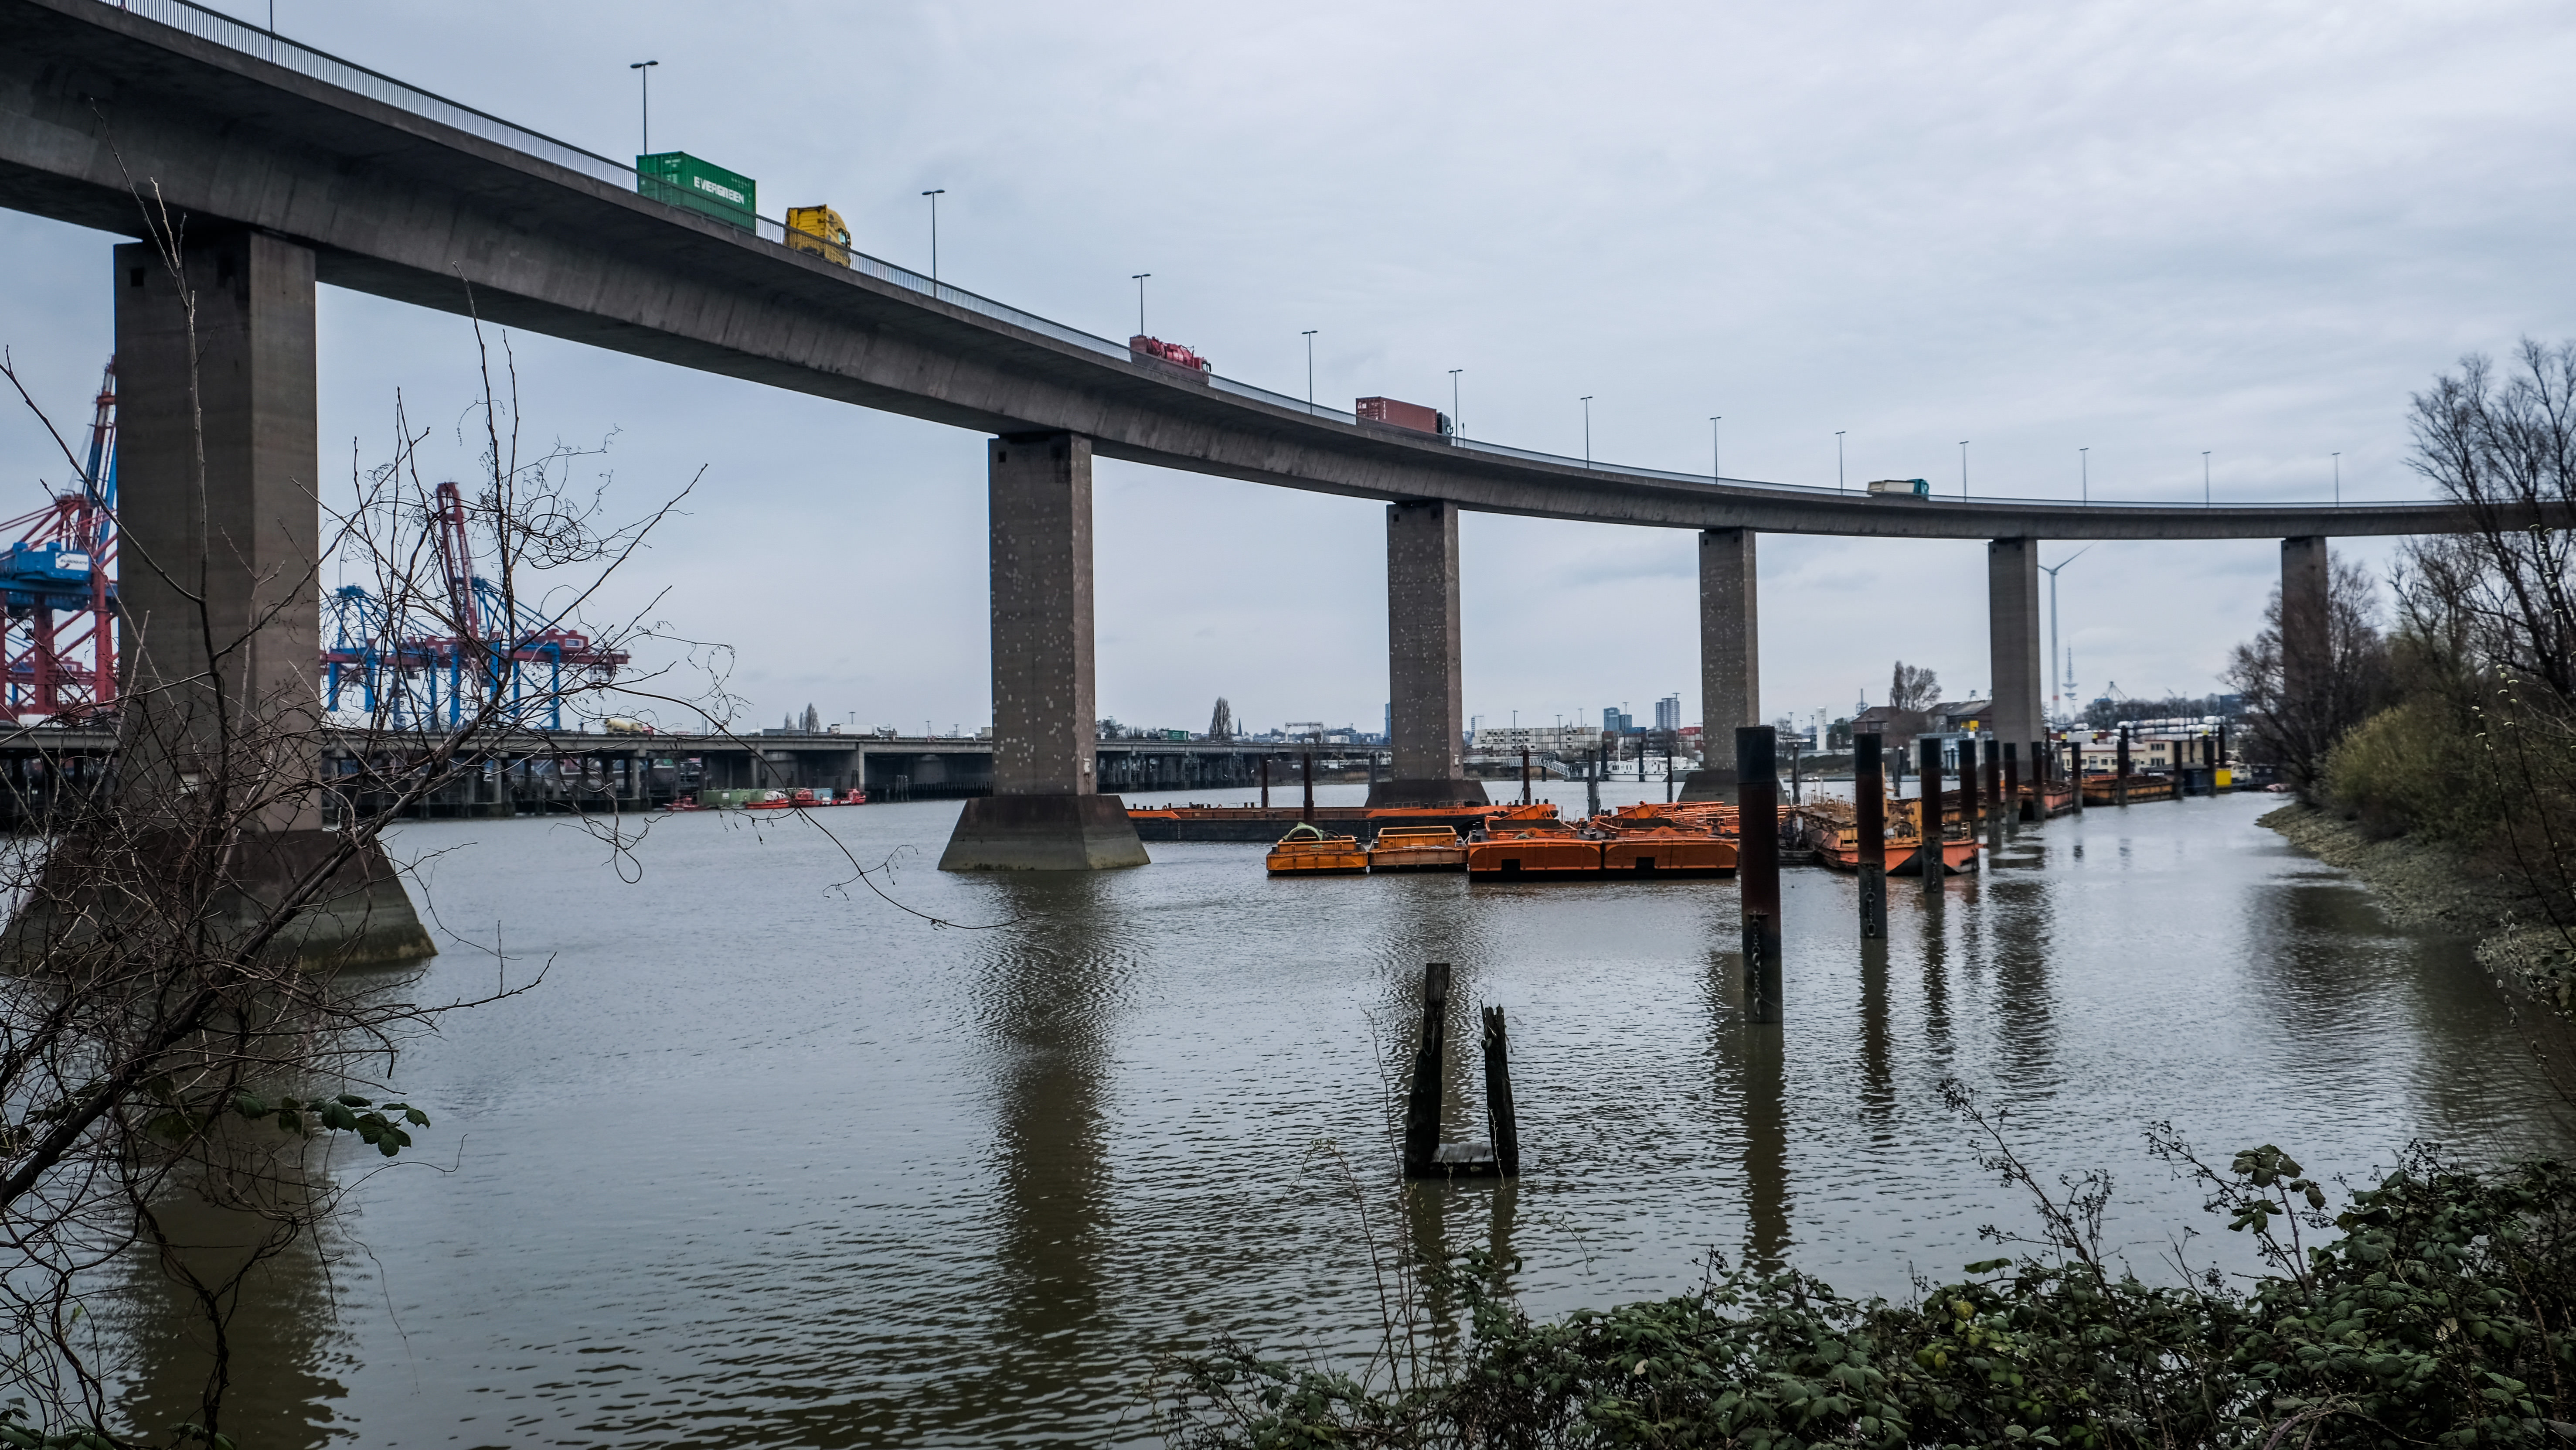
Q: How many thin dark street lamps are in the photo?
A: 13